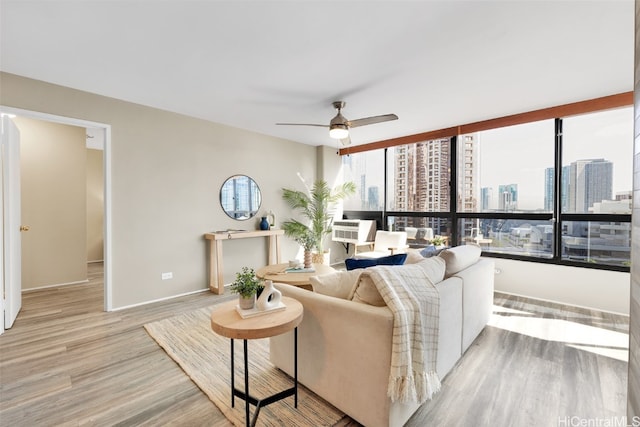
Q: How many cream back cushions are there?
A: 2